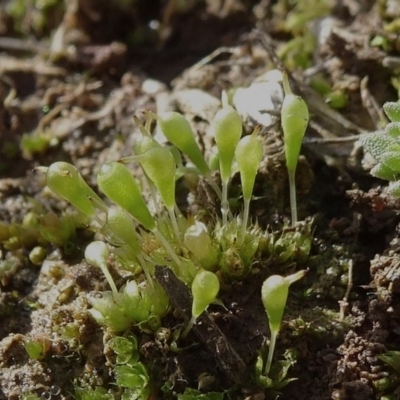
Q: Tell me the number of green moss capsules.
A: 12